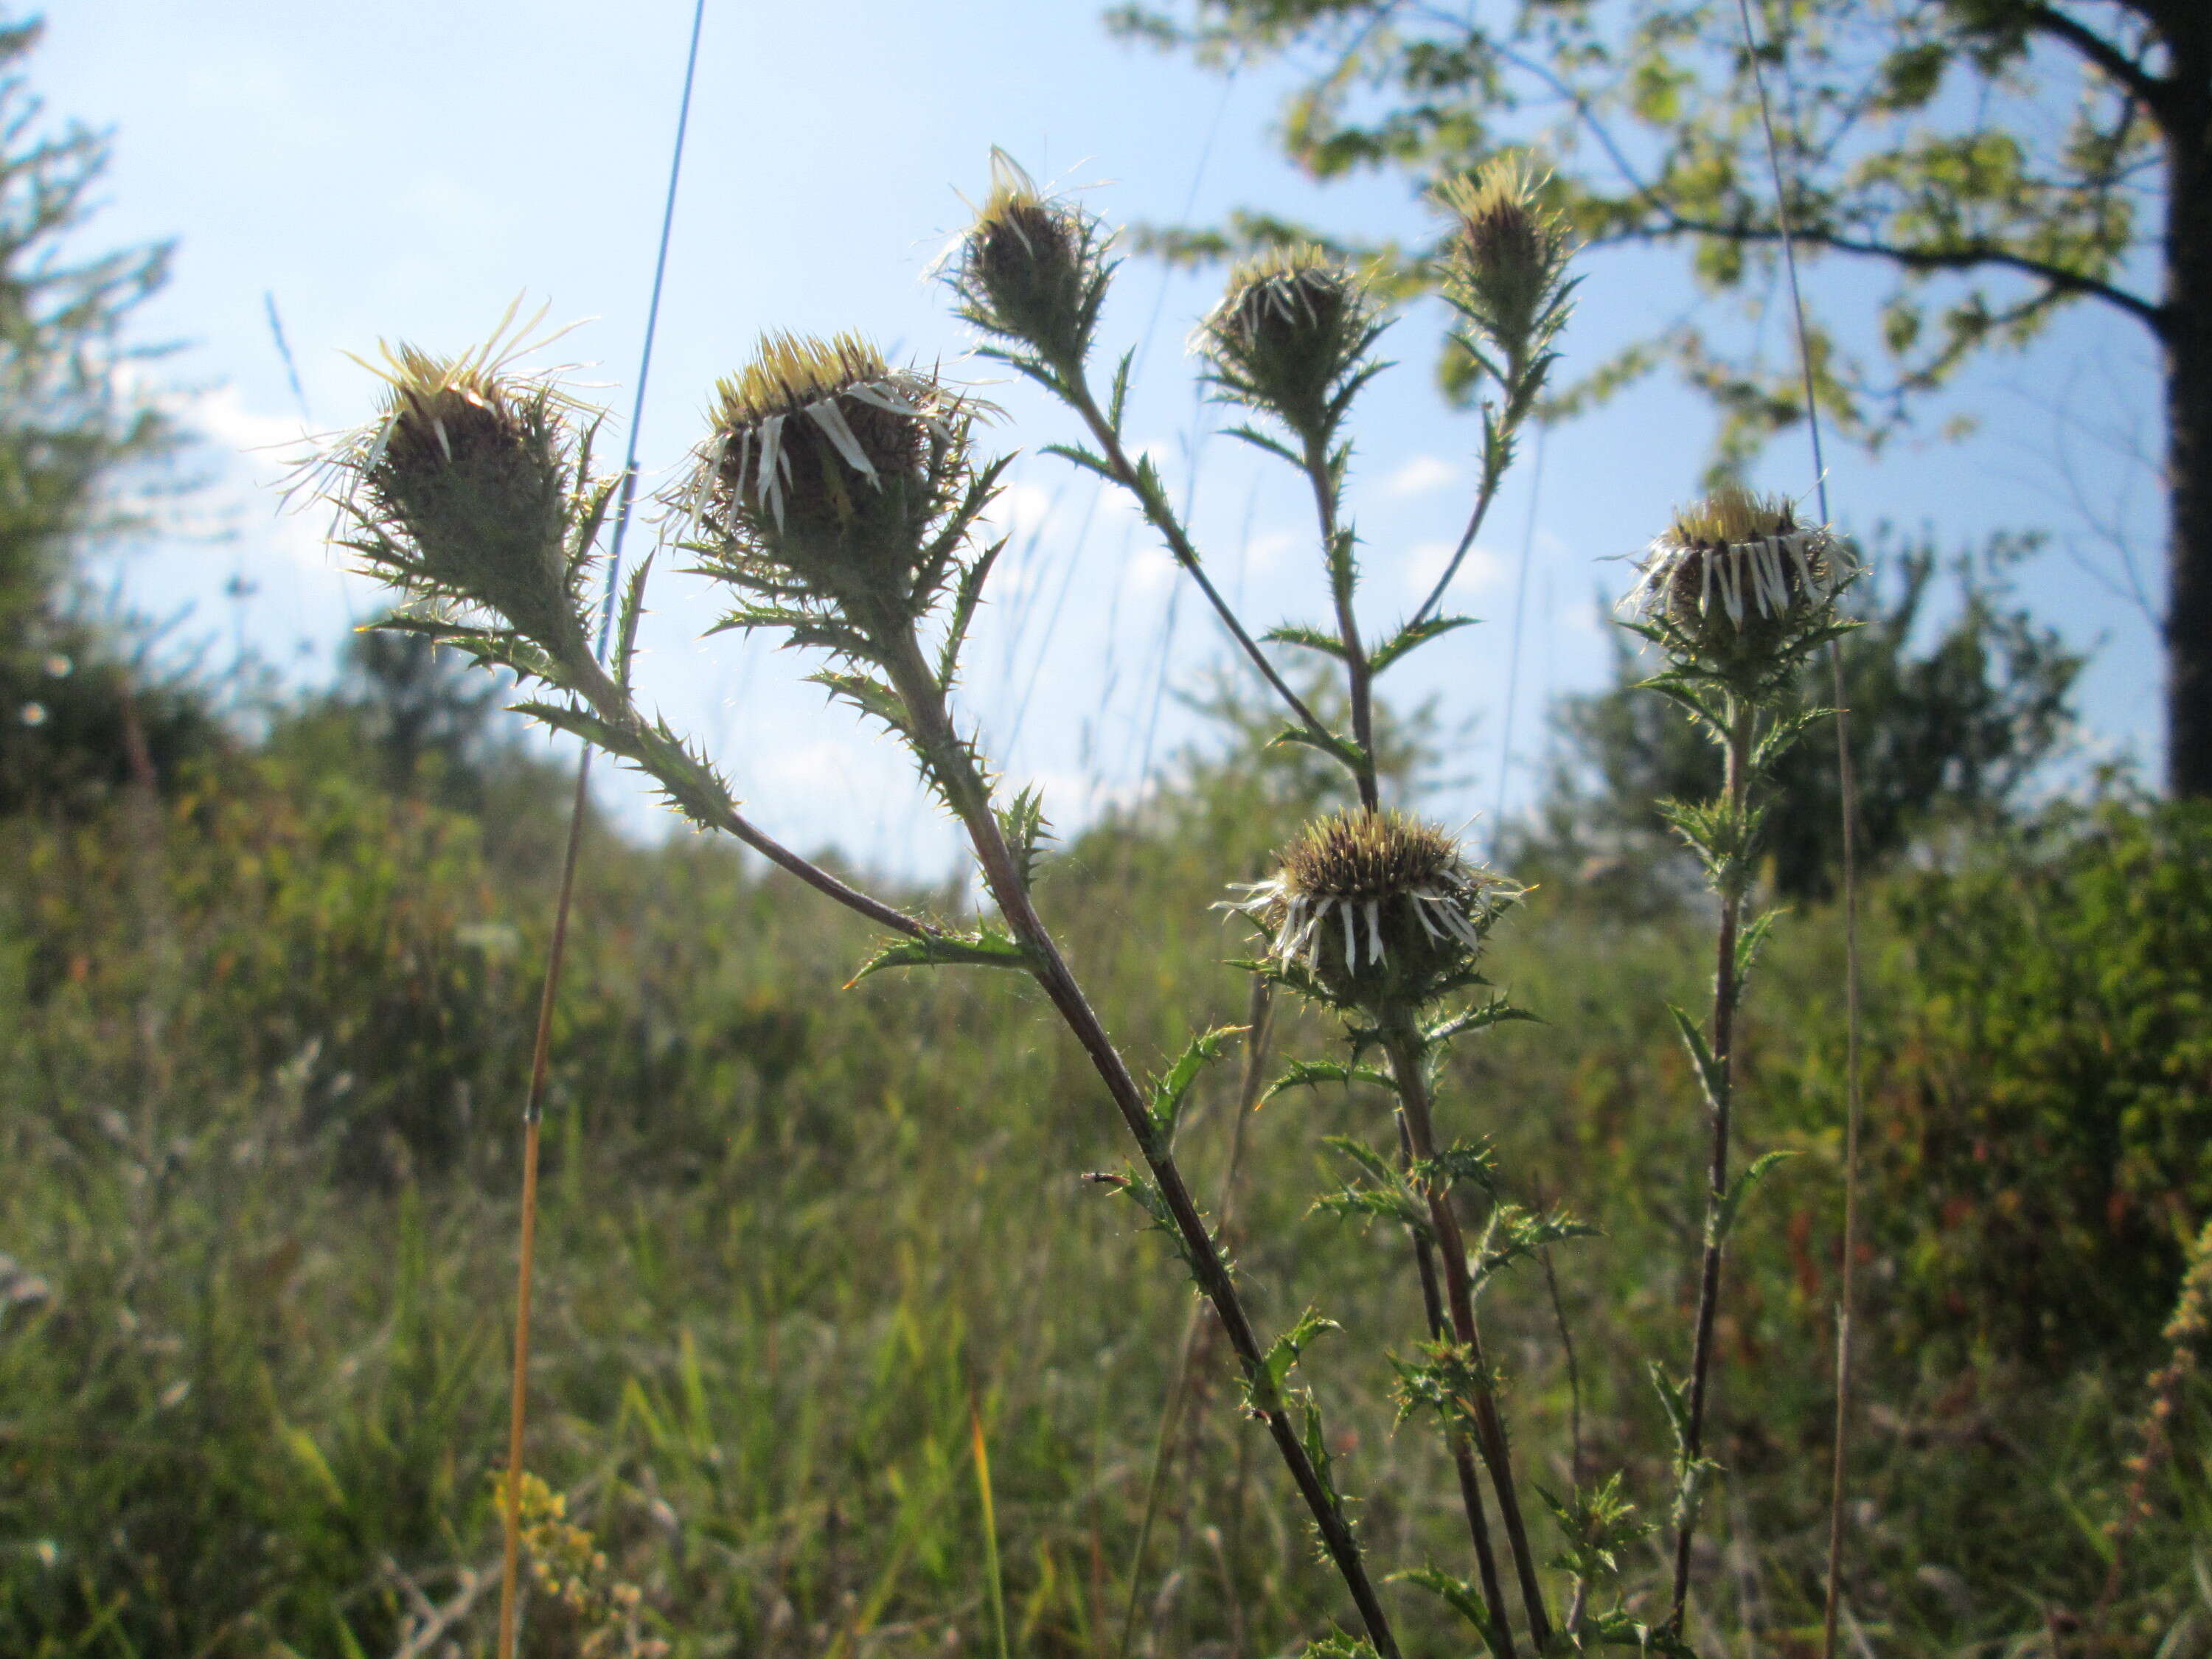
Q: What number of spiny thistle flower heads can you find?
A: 7